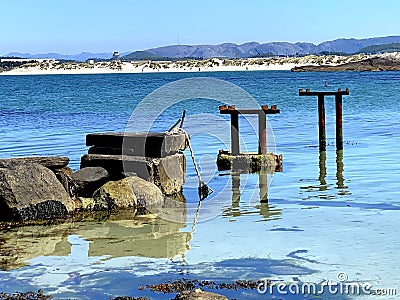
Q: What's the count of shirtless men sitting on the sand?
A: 0